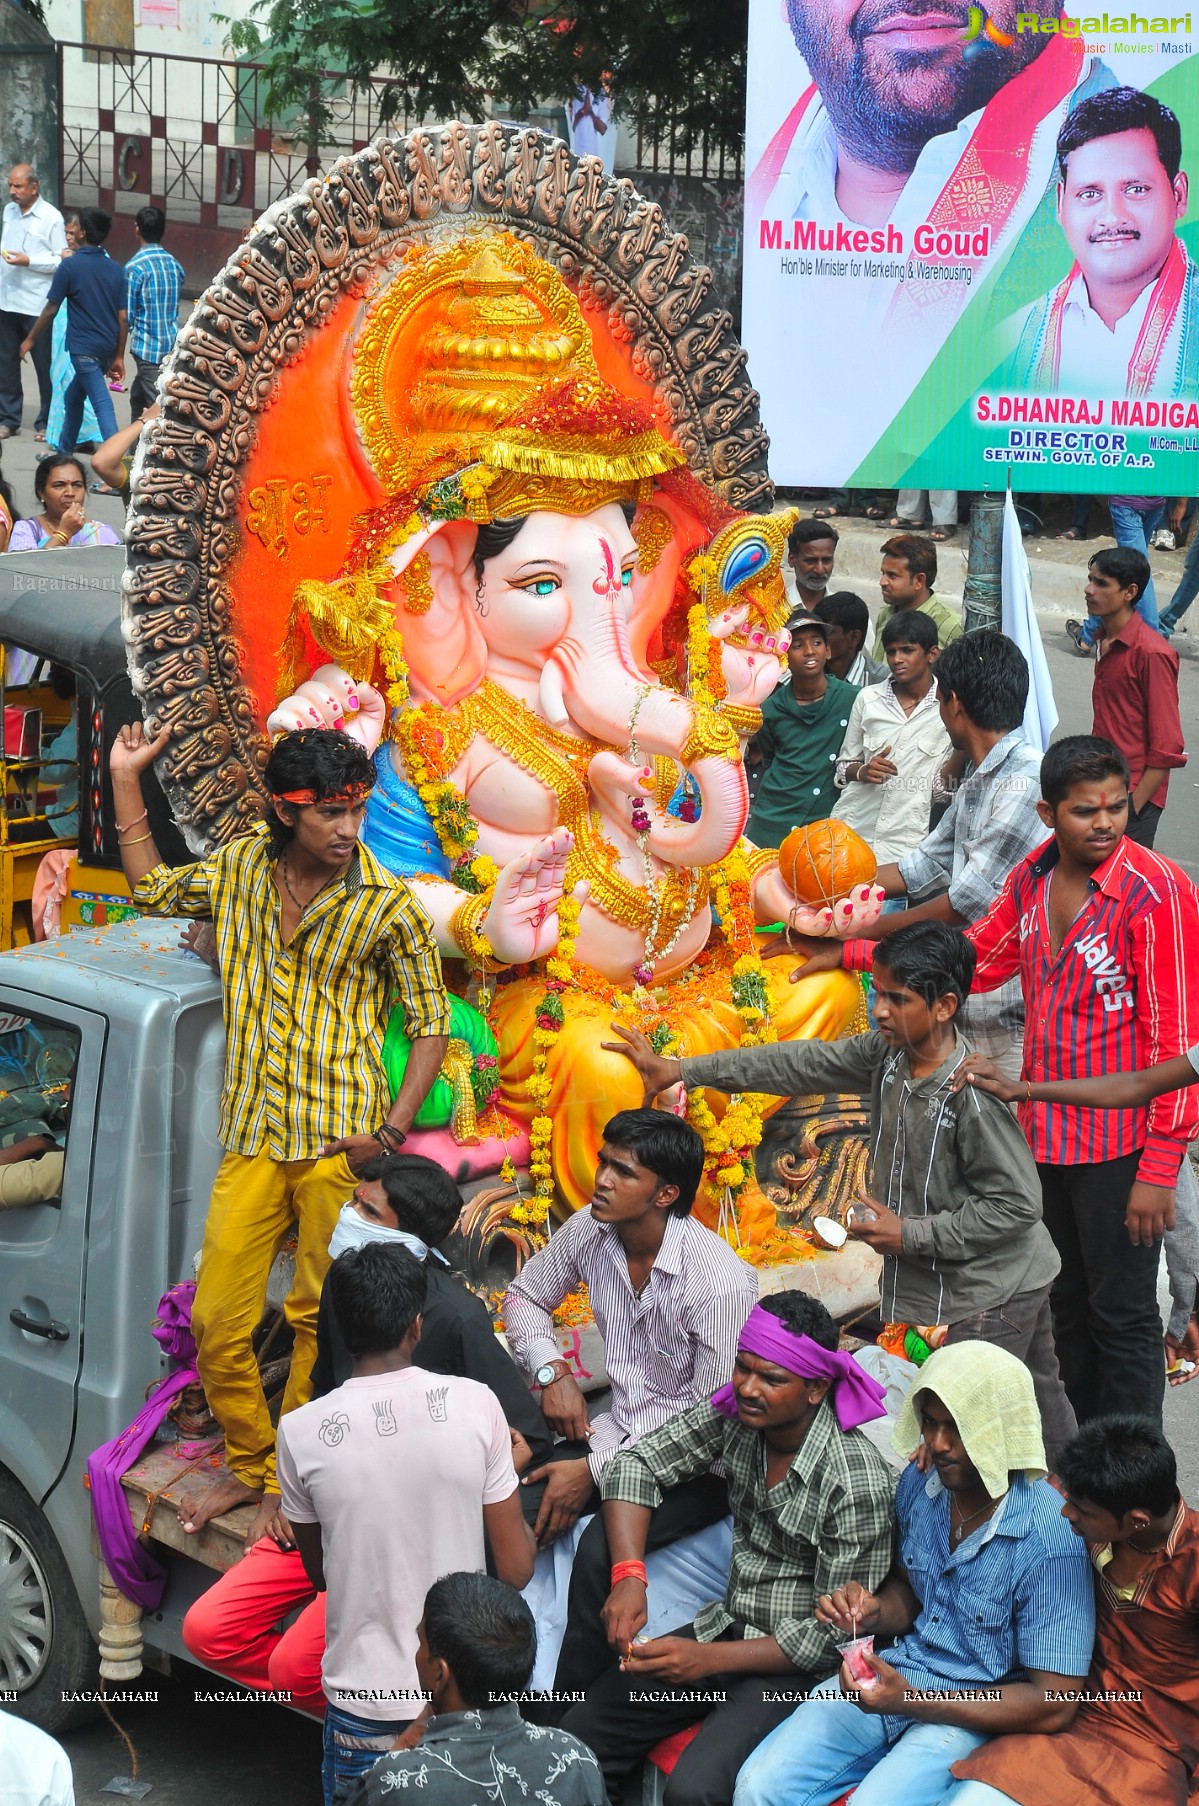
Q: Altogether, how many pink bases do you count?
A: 1